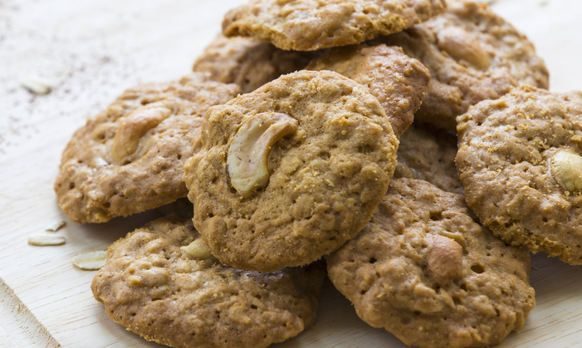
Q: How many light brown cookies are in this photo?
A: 10